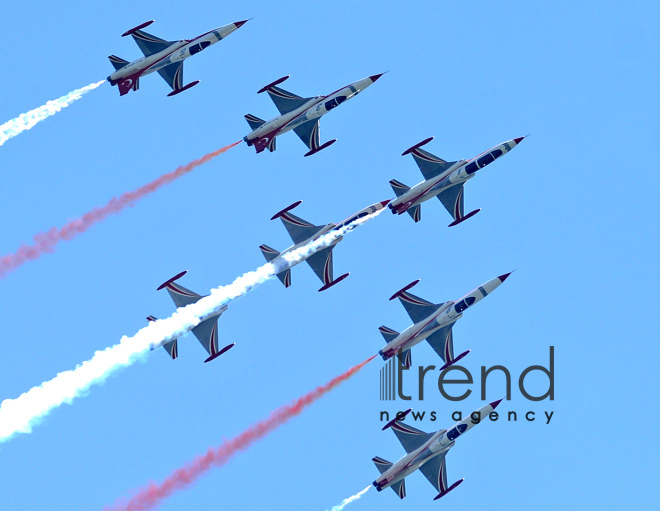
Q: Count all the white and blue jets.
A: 7